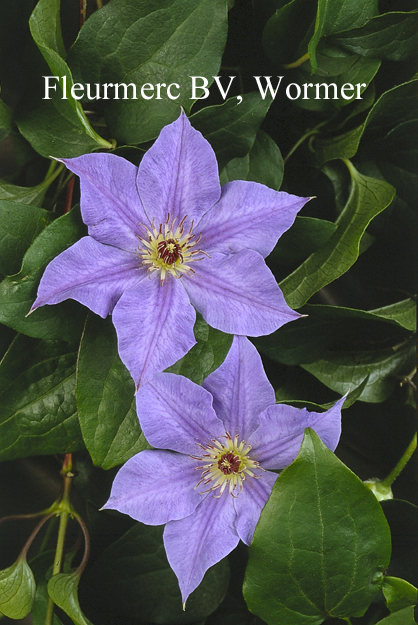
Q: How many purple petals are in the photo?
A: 12